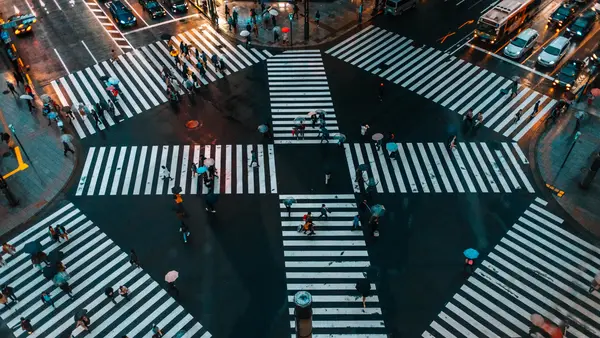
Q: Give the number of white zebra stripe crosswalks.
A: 8